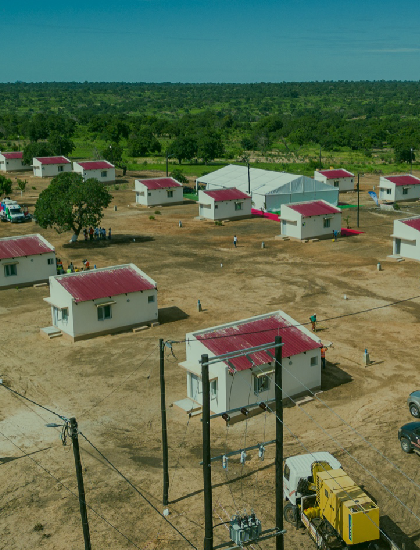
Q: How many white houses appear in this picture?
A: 12